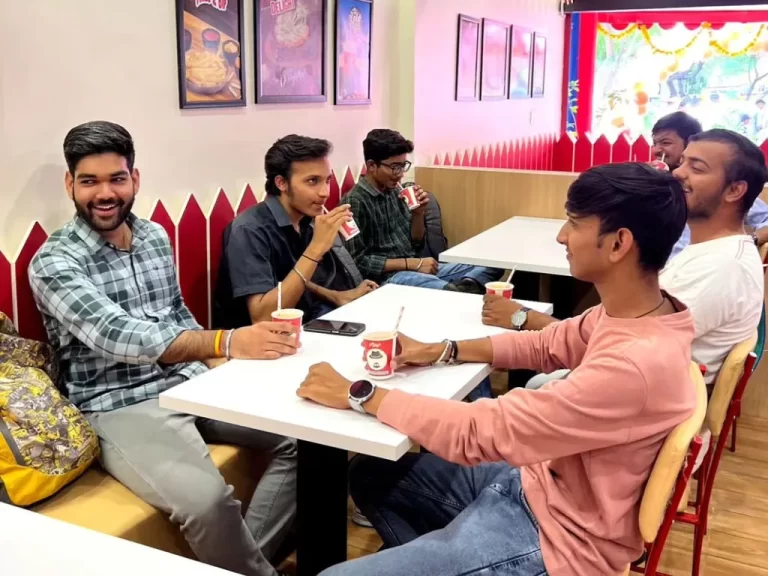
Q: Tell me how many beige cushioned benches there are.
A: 1